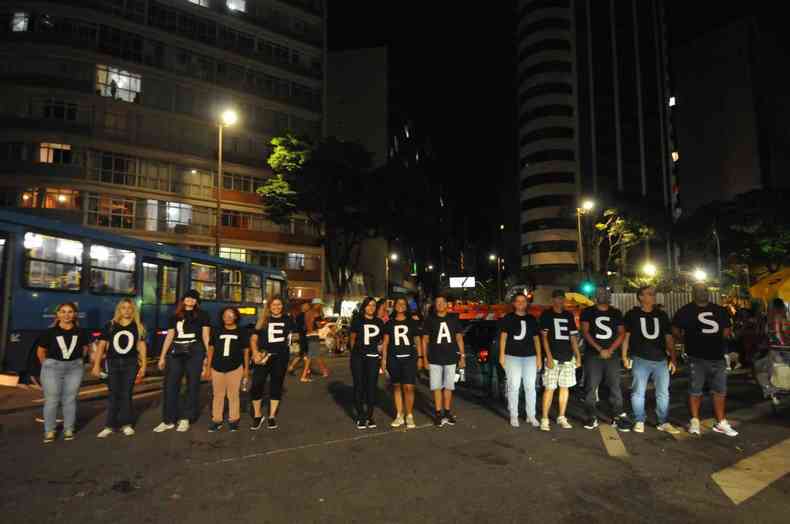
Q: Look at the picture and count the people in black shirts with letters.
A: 13